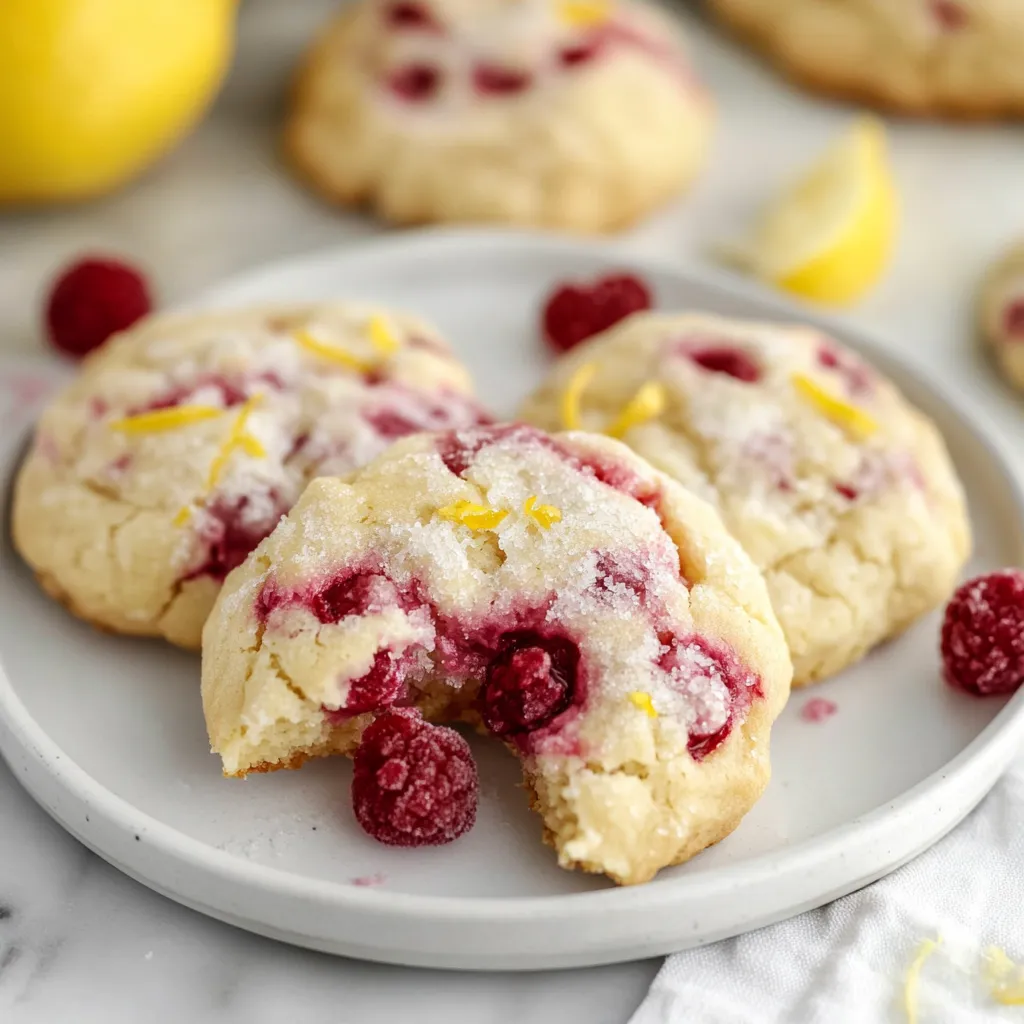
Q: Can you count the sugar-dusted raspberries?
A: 2